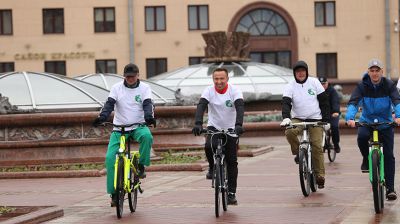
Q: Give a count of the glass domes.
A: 3